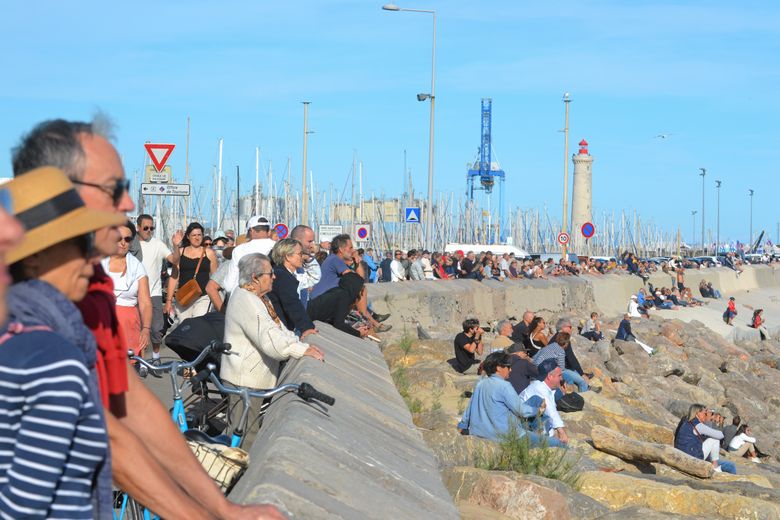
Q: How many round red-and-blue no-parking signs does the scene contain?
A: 3